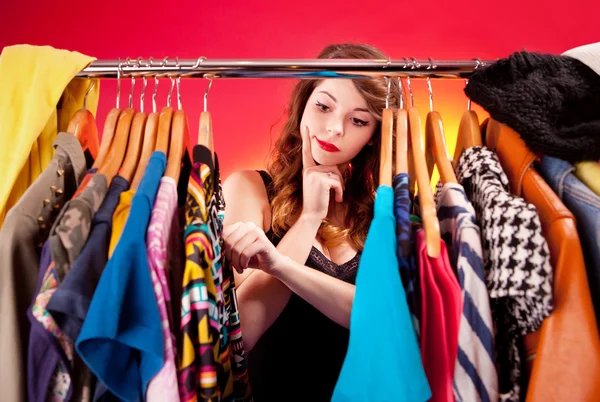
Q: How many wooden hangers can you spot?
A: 14